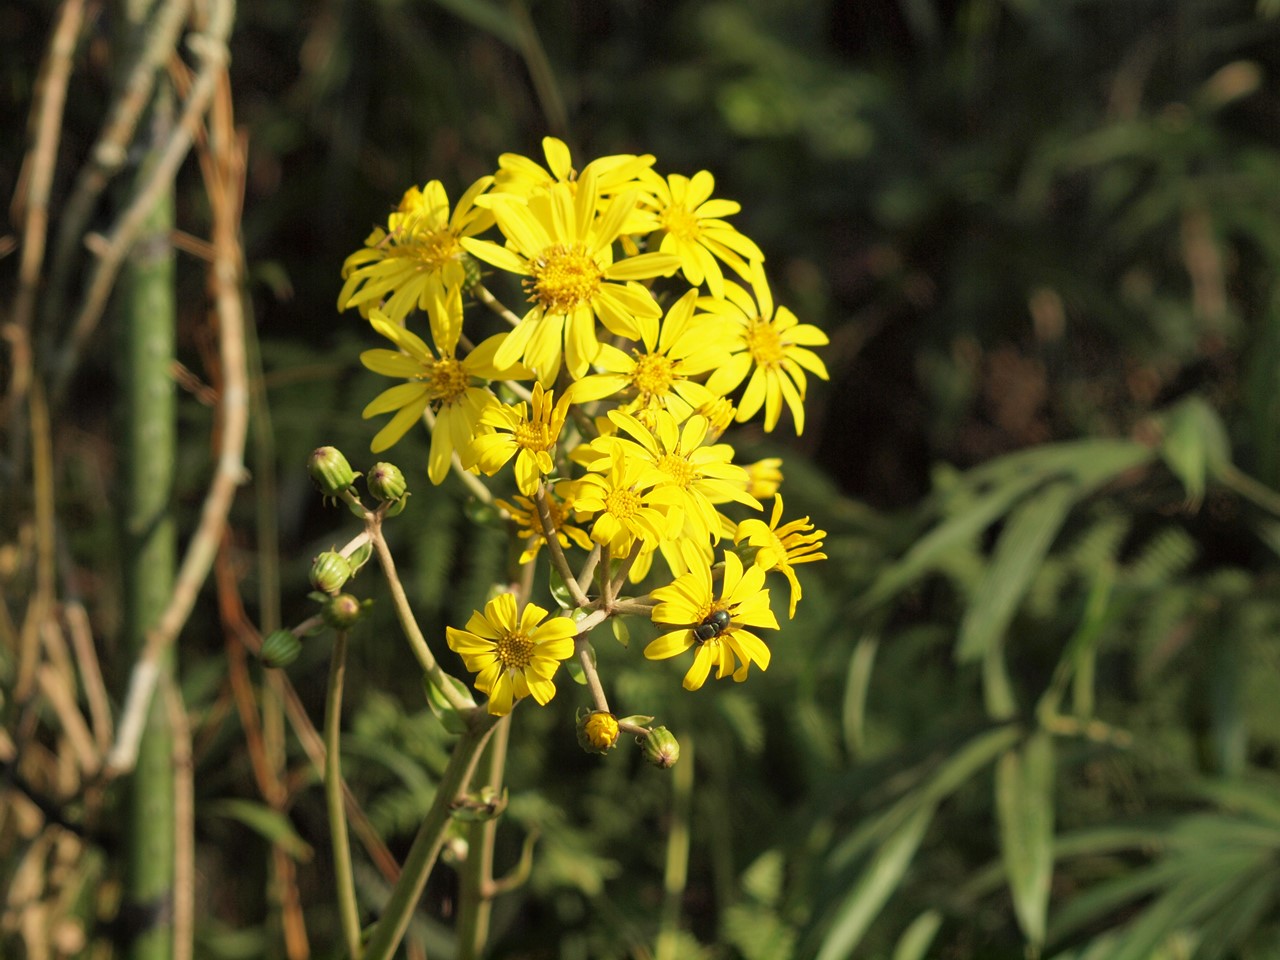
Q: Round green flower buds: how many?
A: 6